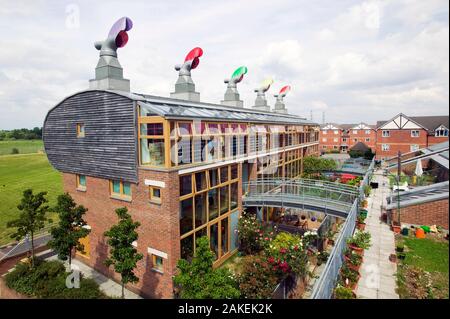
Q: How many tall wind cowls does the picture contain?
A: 5